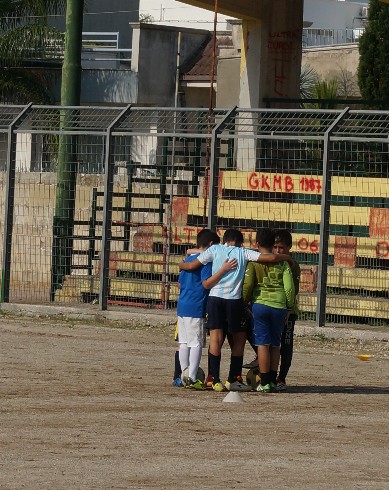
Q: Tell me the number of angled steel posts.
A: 4